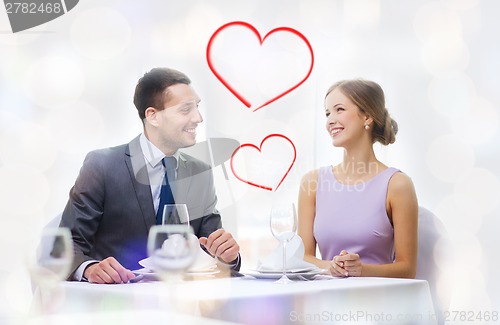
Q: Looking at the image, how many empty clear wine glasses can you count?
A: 4